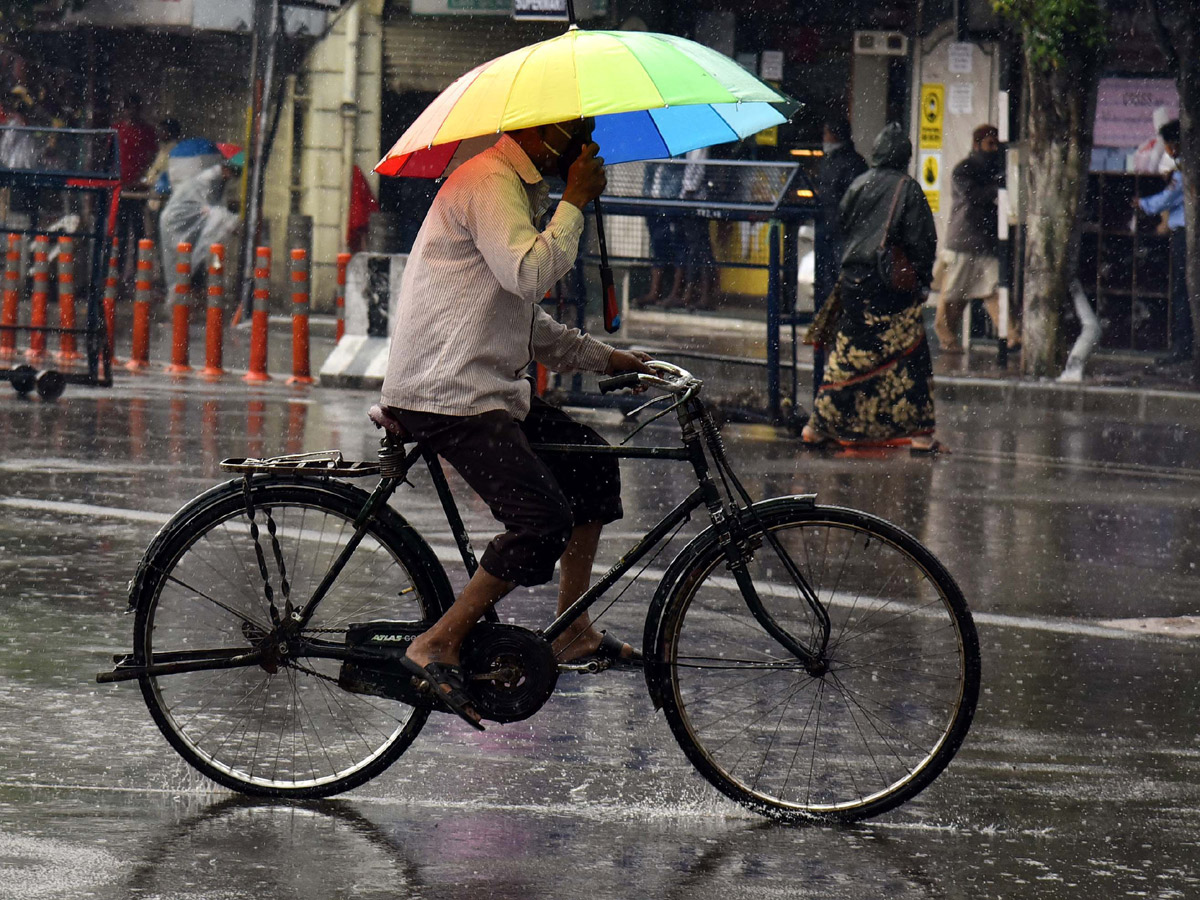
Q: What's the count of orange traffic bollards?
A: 10